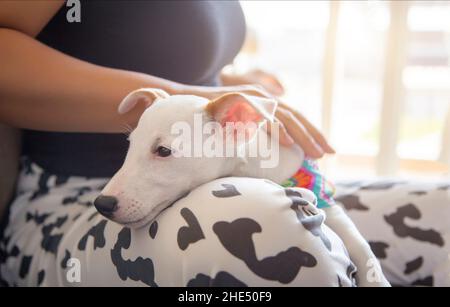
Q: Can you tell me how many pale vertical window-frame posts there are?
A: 2